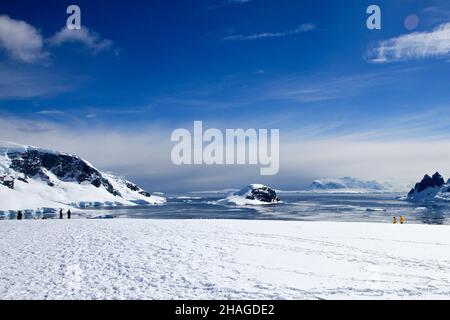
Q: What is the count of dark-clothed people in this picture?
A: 3